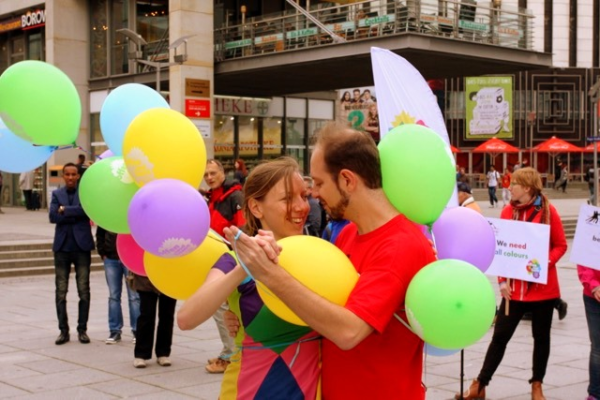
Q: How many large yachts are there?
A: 0